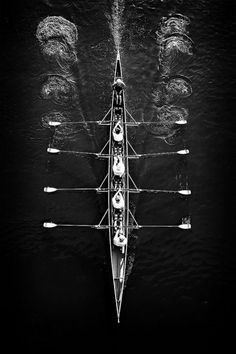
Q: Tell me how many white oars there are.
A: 8